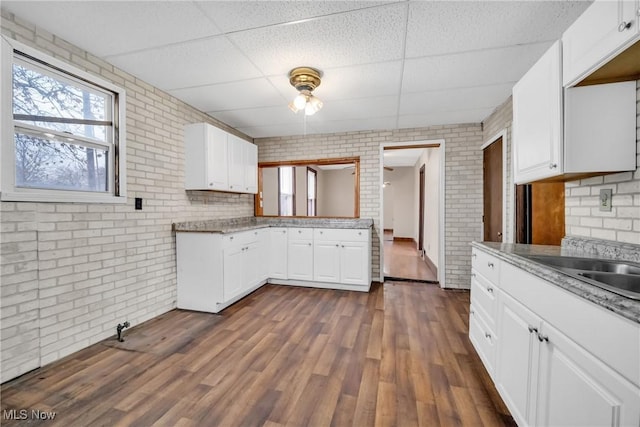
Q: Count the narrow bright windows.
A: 2